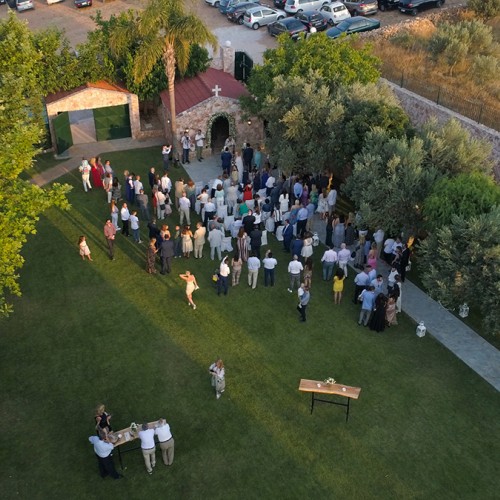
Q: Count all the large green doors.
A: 2